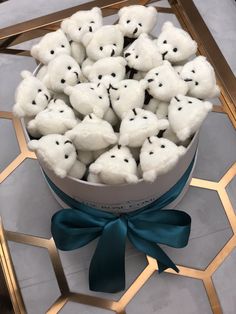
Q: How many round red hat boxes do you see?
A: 0